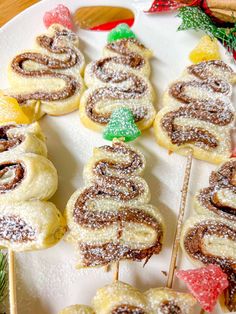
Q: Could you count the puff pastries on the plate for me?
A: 7